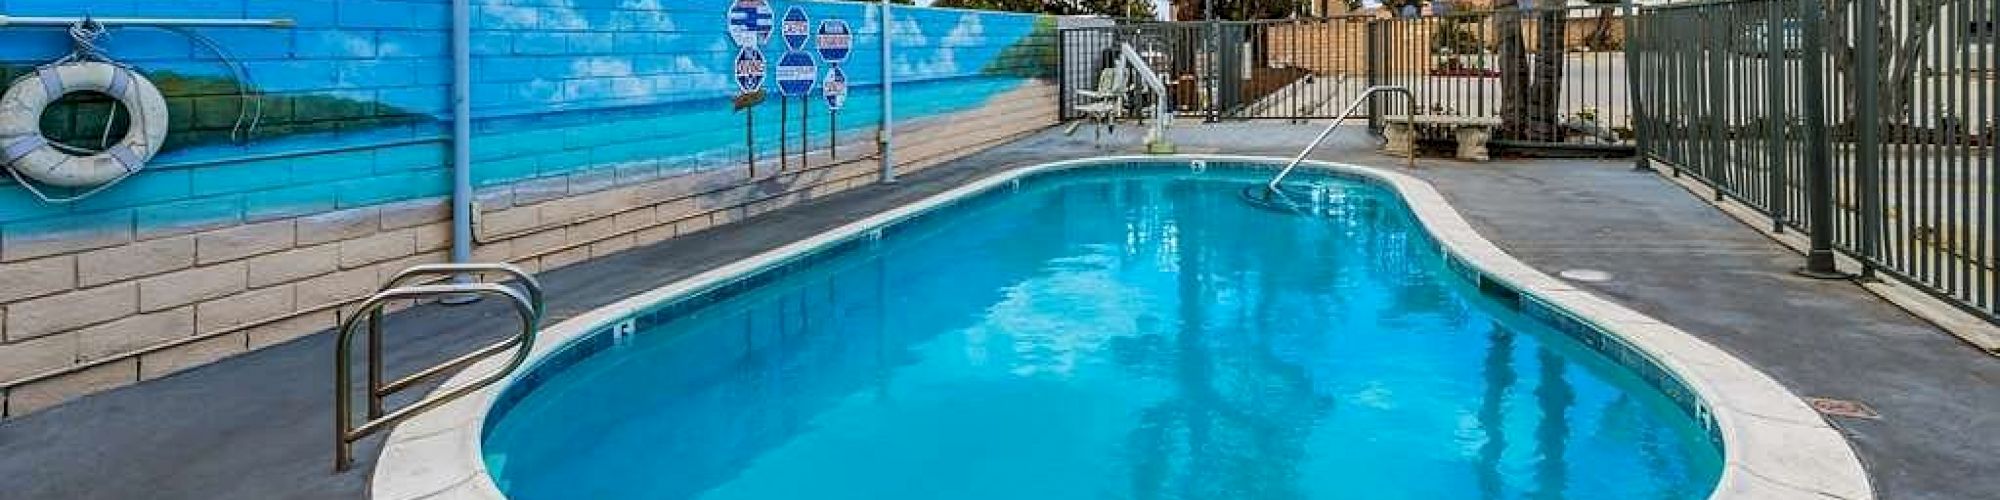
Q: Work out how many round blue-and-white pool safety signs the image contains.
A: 6